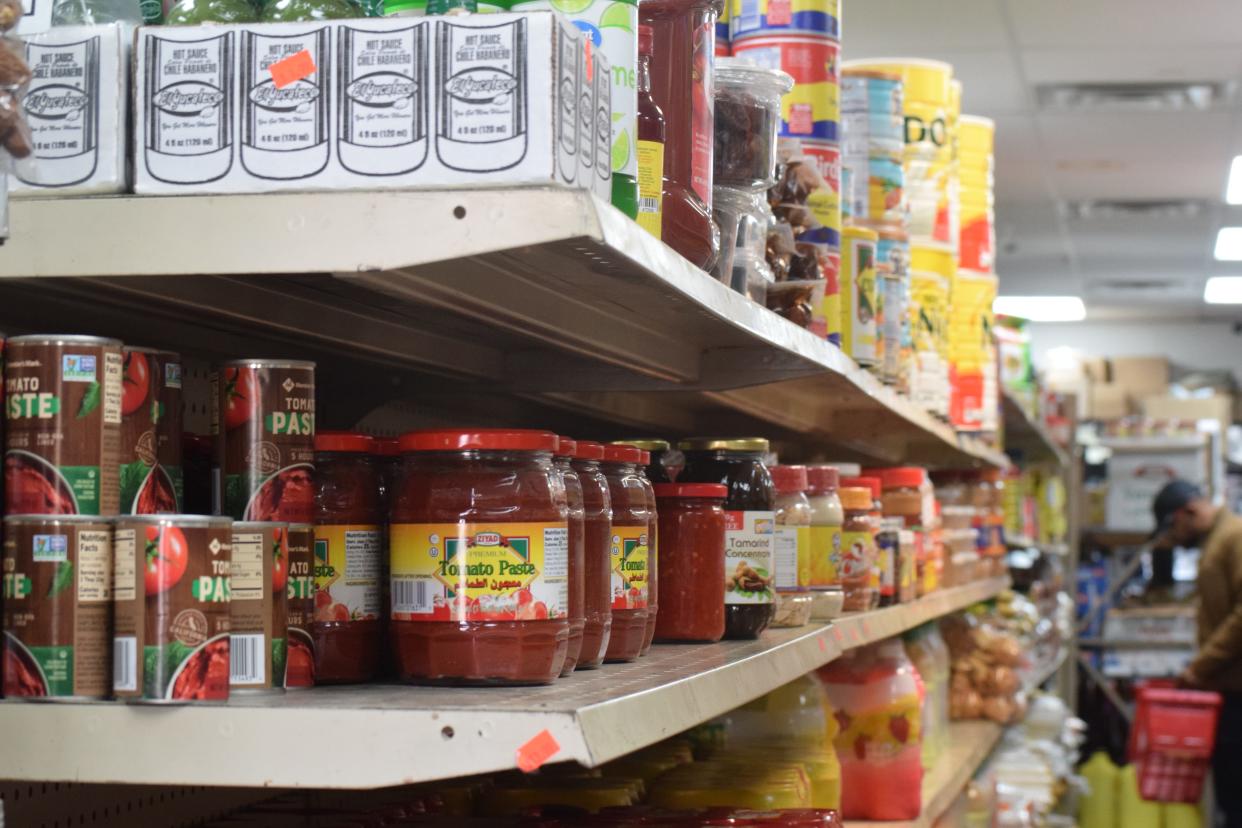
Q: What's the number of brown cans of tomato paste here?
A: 7